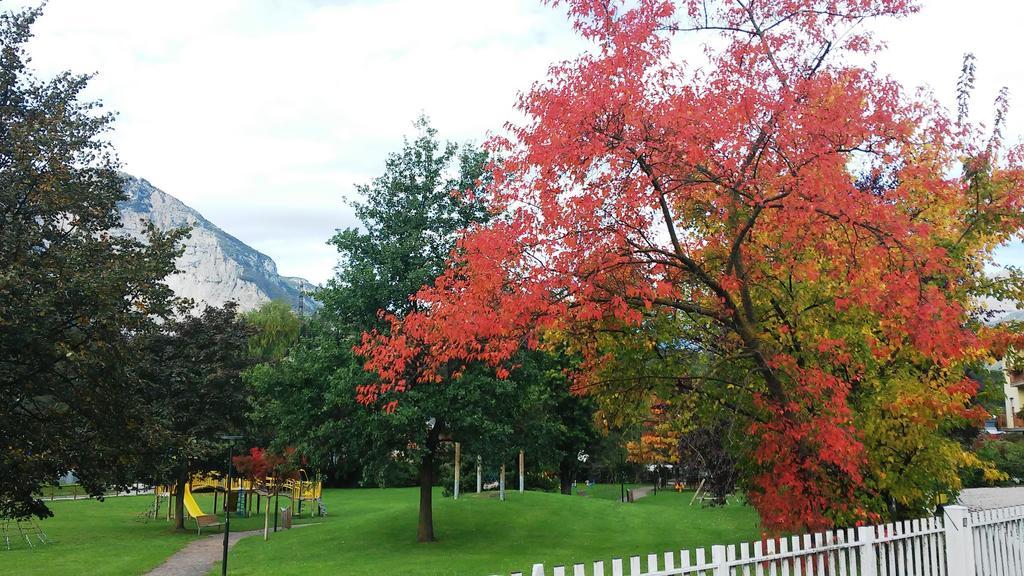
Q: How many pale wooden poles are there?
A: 4